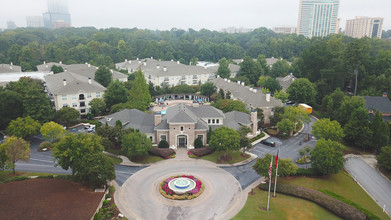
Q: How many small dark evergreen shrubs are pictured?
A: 2